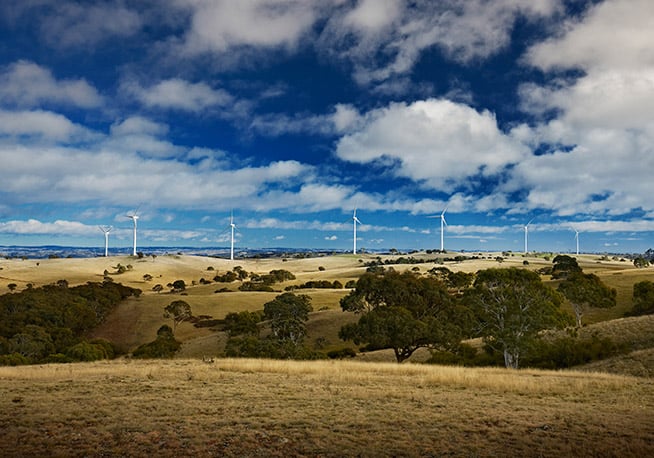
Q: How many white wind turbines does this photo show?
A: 7